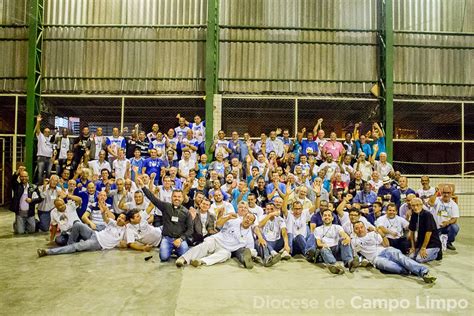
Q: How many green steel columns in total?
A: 3